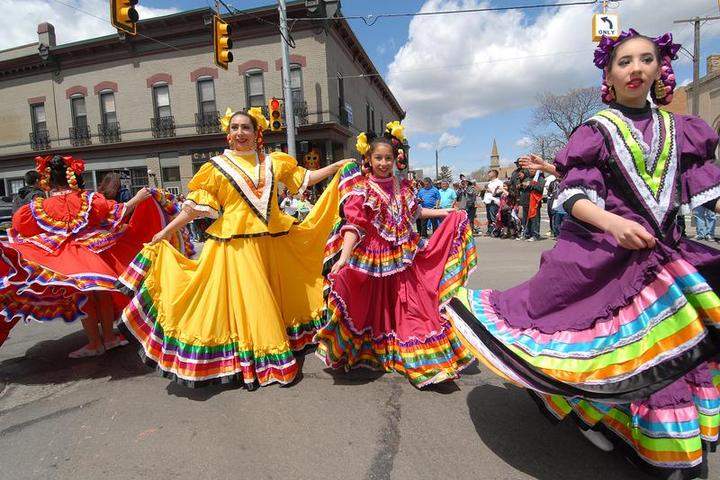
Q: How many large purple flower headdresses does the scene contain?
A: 1